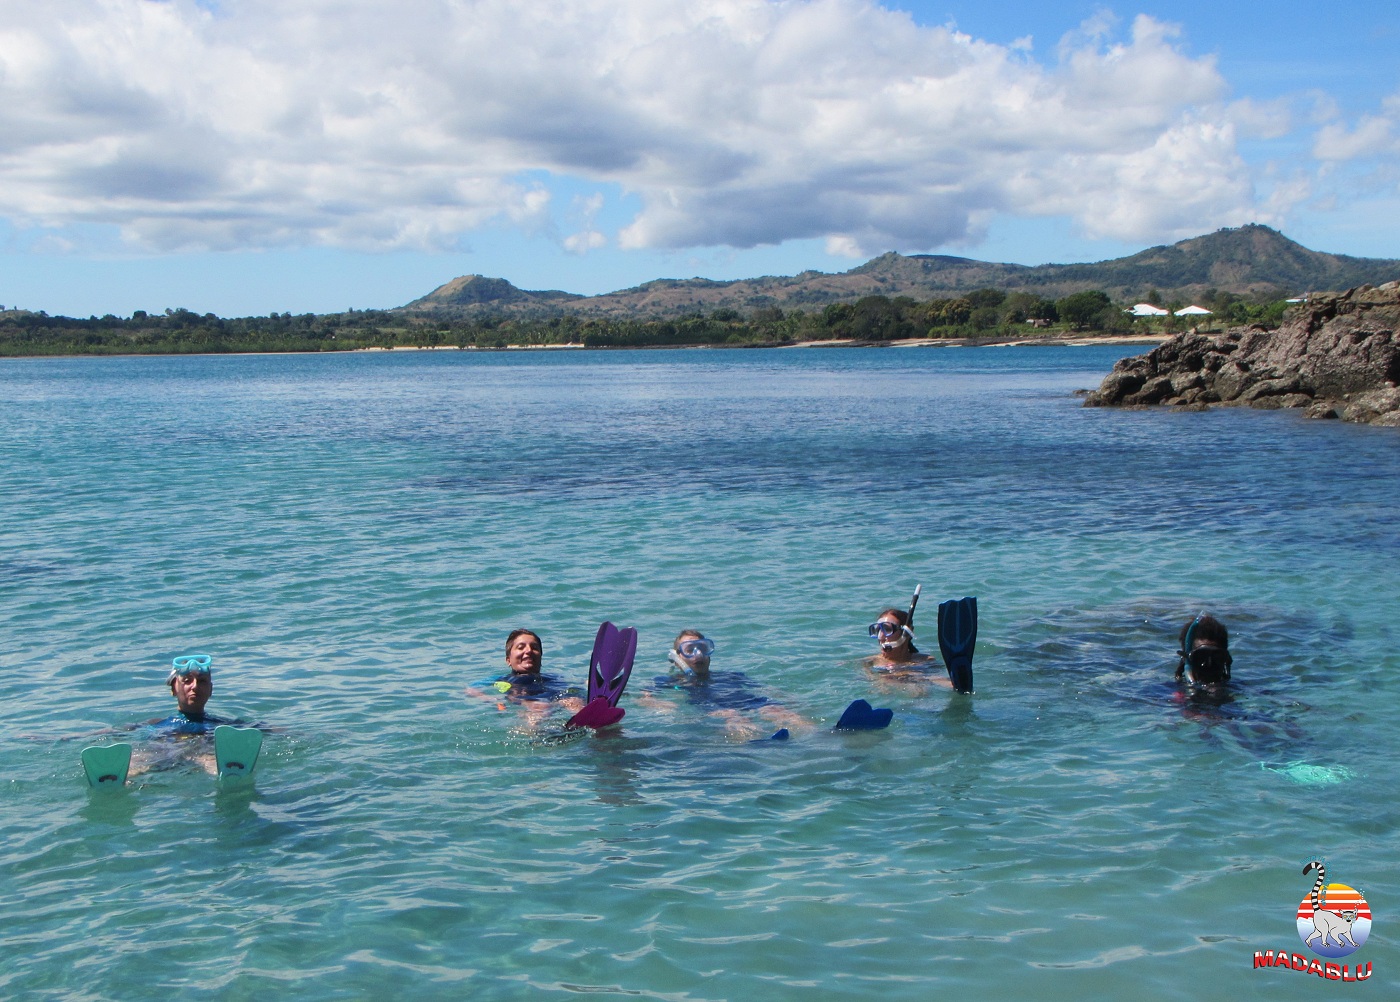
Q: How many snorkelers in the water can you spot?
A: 5